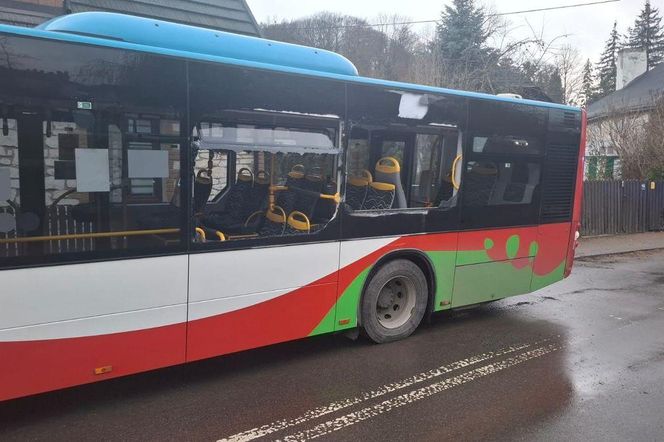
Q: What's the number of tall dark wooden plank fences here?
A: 1